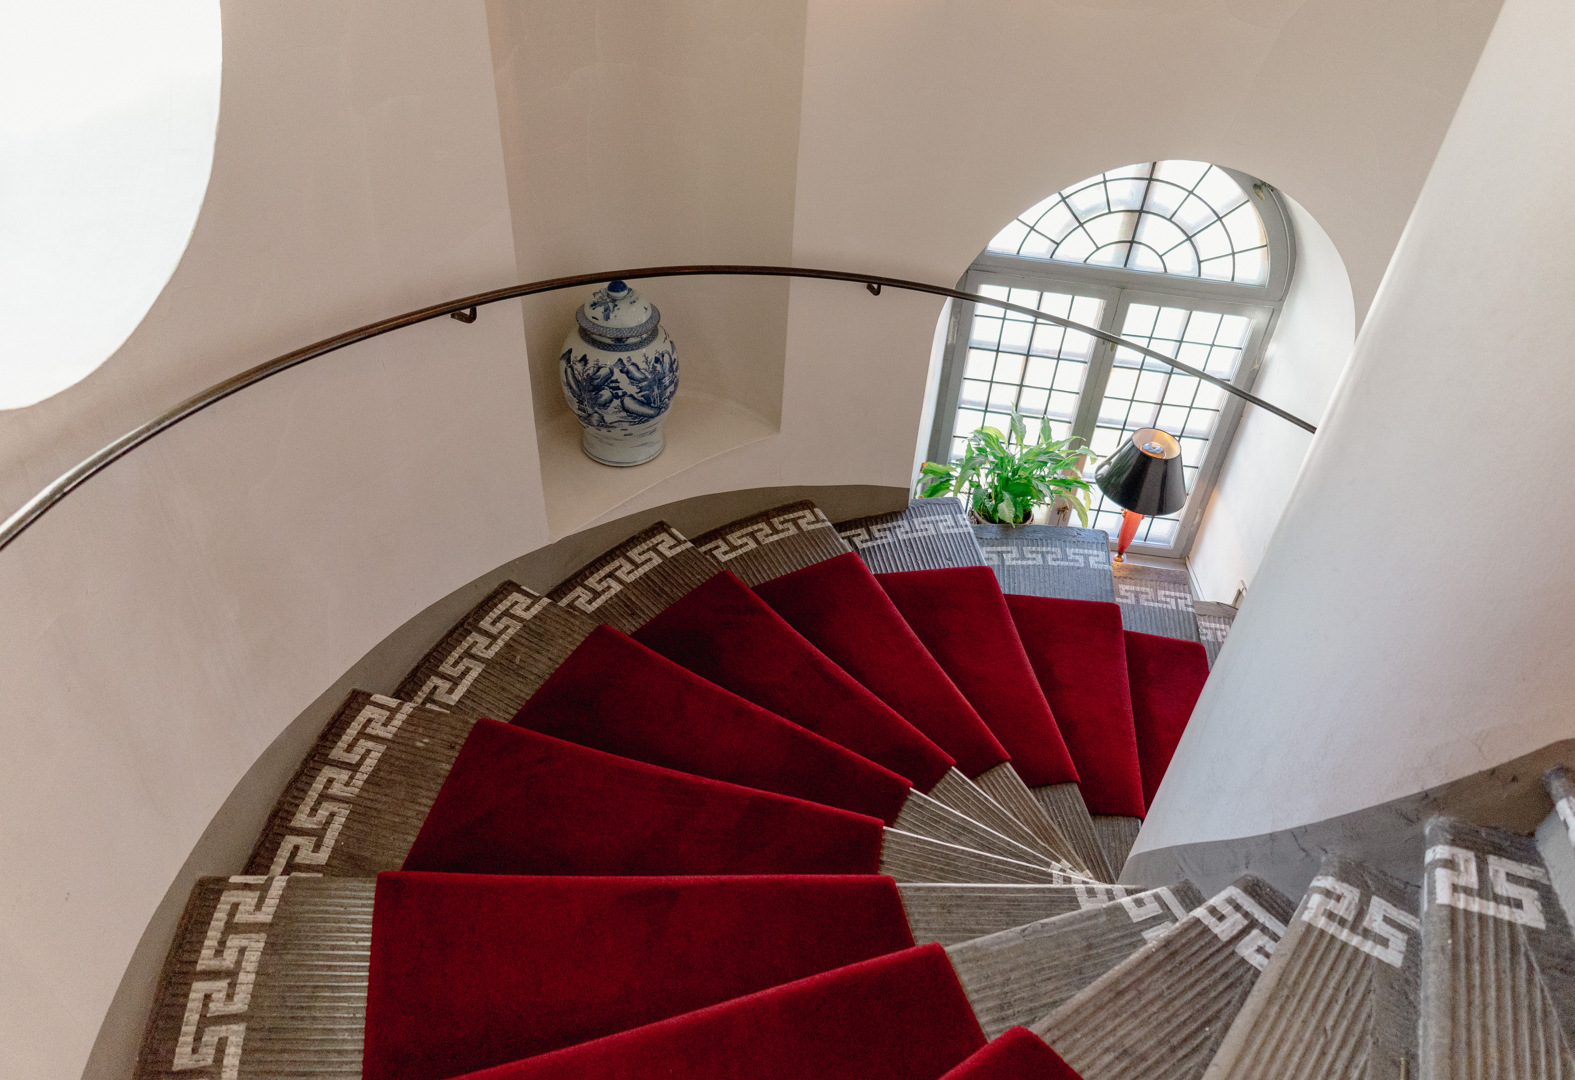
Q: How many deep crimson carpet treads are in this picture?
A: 10